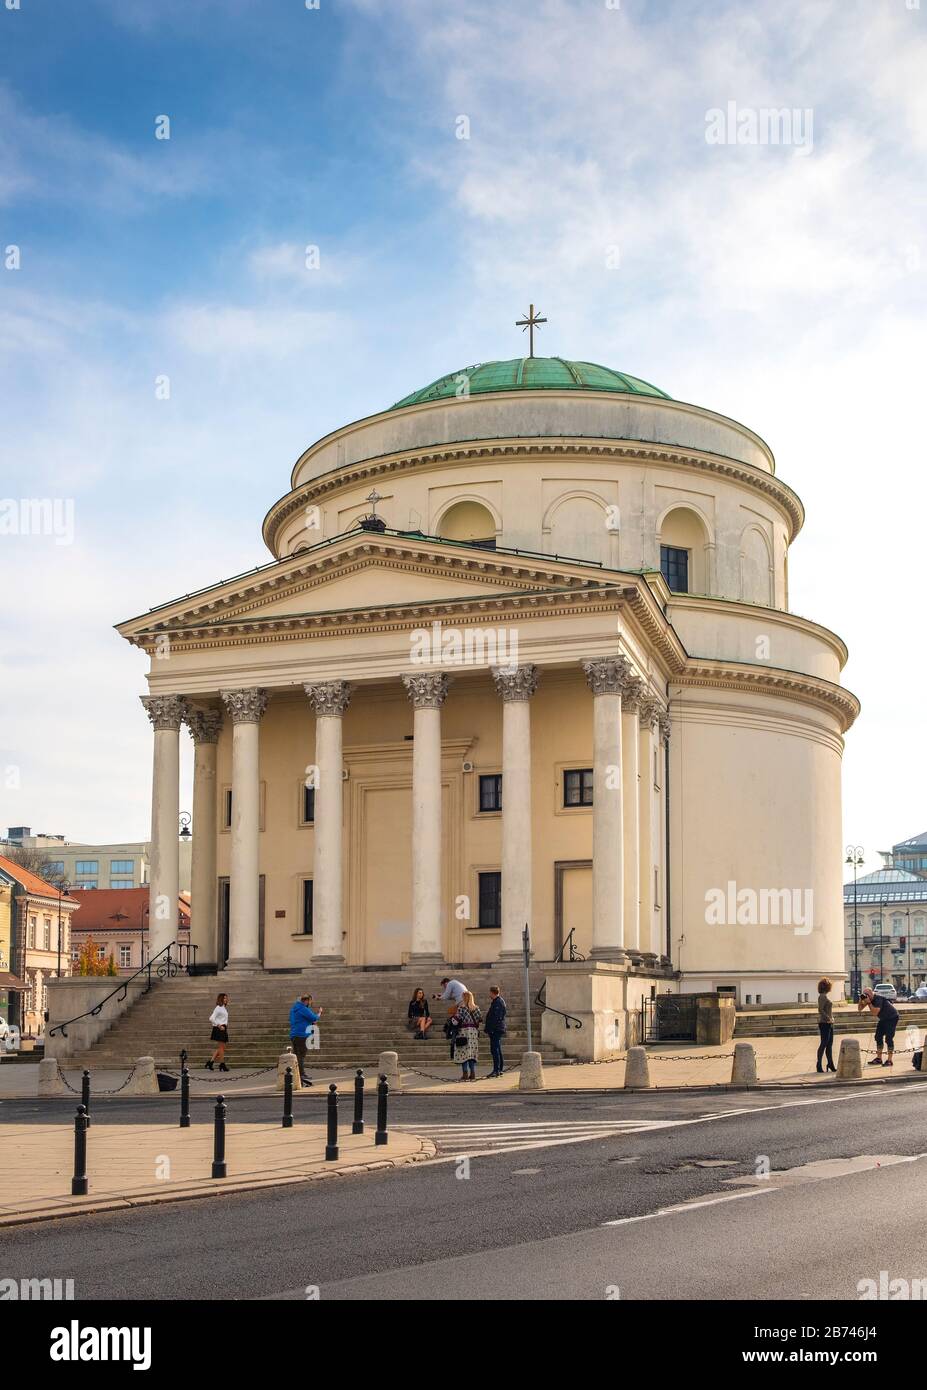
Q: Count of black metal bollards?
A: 8